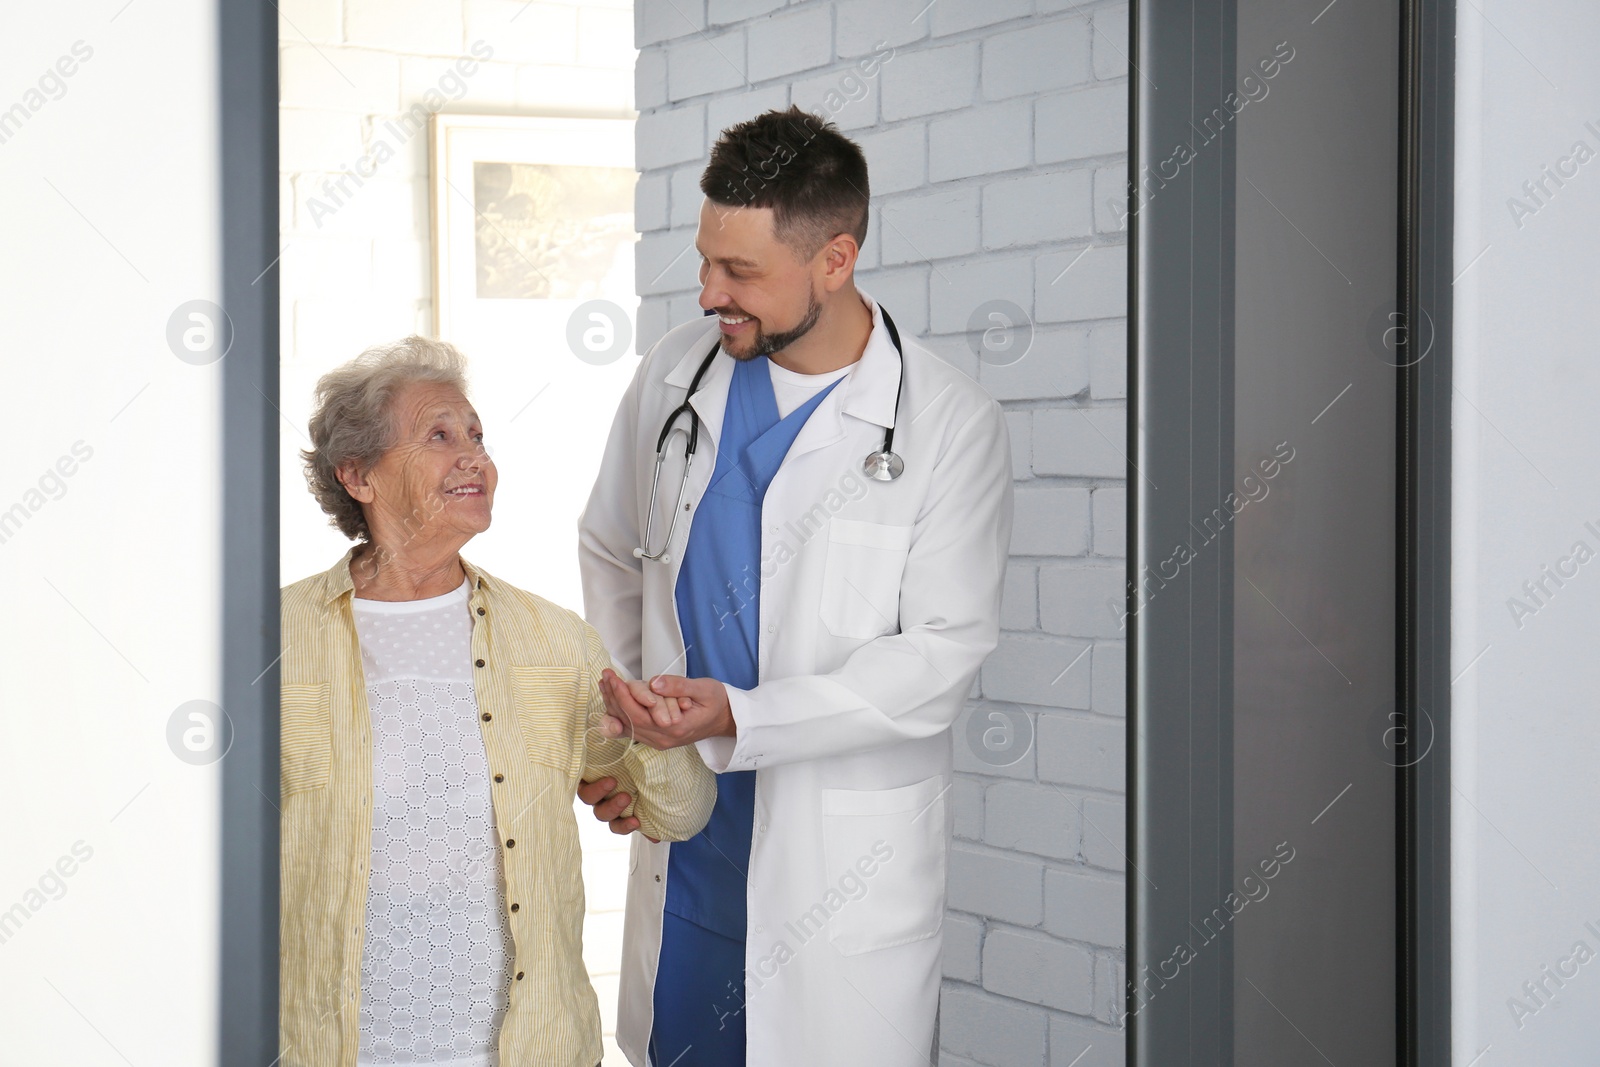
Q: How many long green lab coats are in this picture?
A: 0